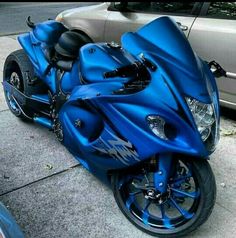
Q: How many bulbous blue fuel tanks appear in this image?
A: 1